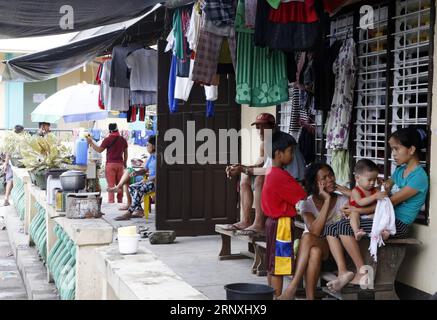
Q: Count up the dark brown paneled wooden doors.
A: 1